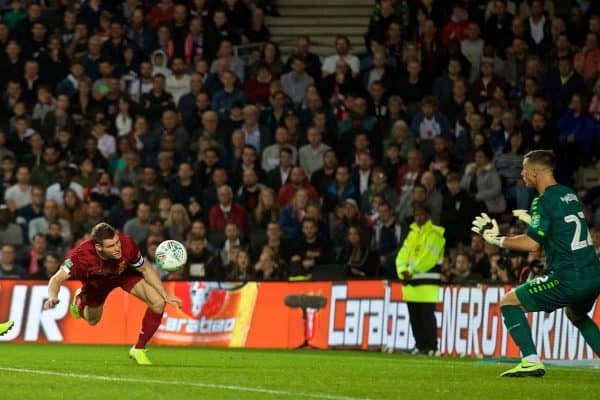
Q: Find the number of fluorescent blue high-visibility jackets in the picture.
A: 0